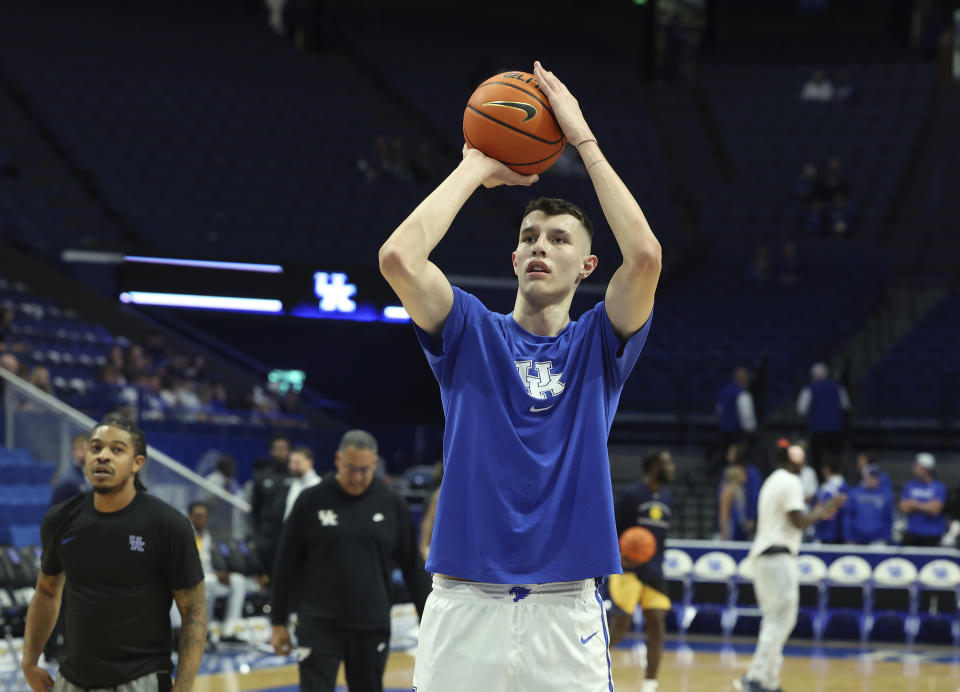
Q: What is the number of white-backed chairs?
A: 7